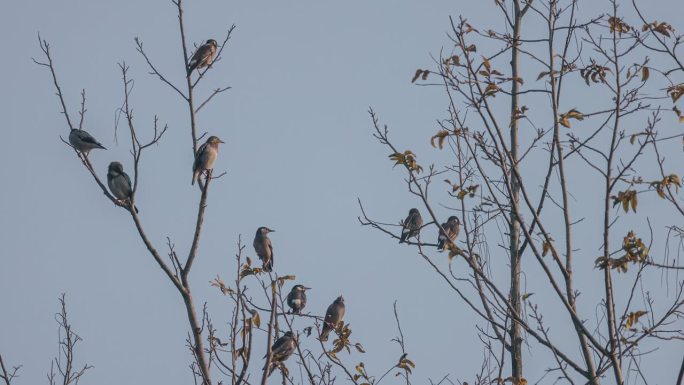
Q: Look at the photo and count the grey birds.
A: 10